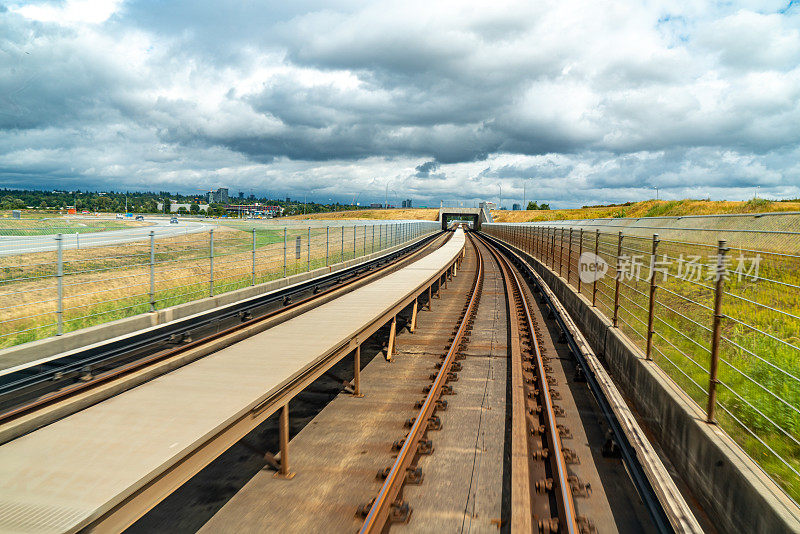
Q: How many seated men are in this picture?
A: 0